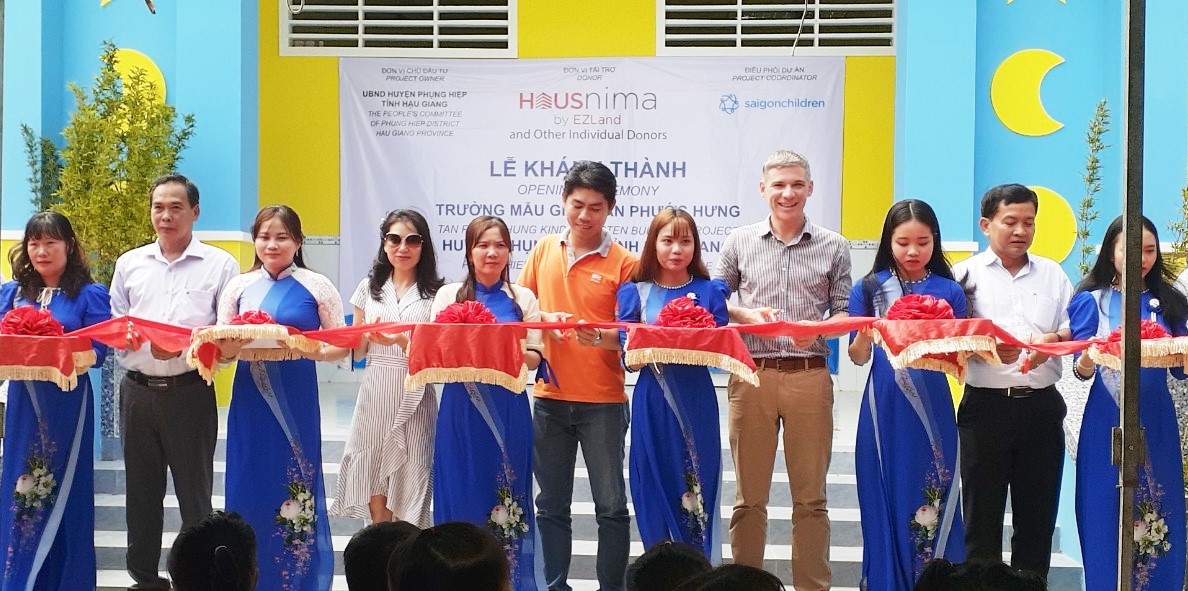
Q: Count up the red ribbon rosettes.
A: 6